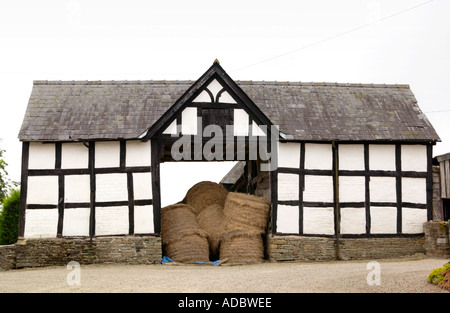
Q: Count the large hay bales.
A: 6